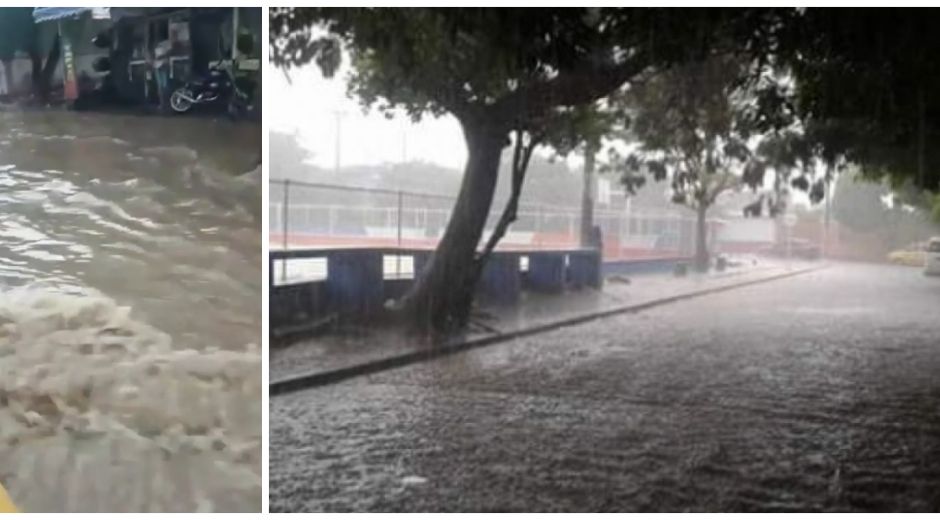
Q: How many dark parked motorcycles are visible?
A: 1